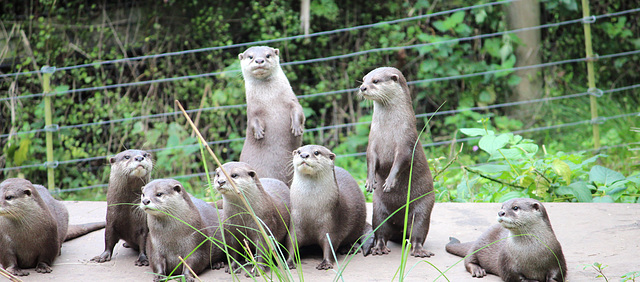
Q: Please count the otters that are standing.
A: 2